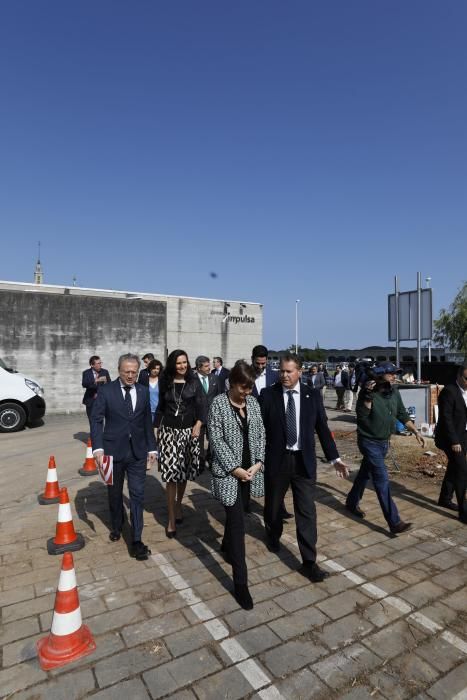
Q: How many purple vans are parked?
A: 0